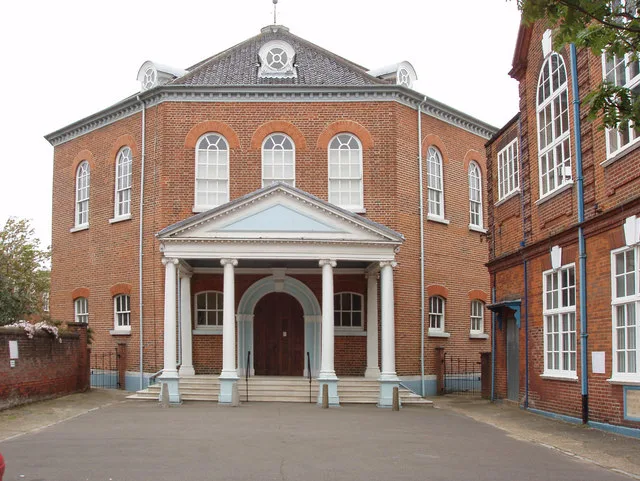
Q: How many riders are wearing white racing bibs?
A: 0